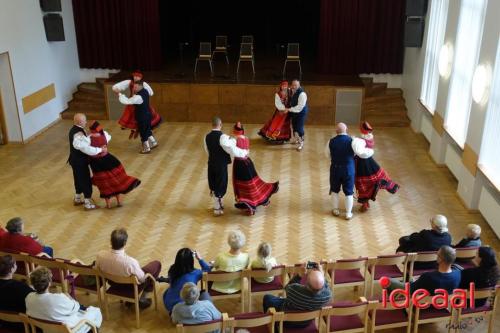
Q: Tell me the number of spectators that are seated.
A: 13